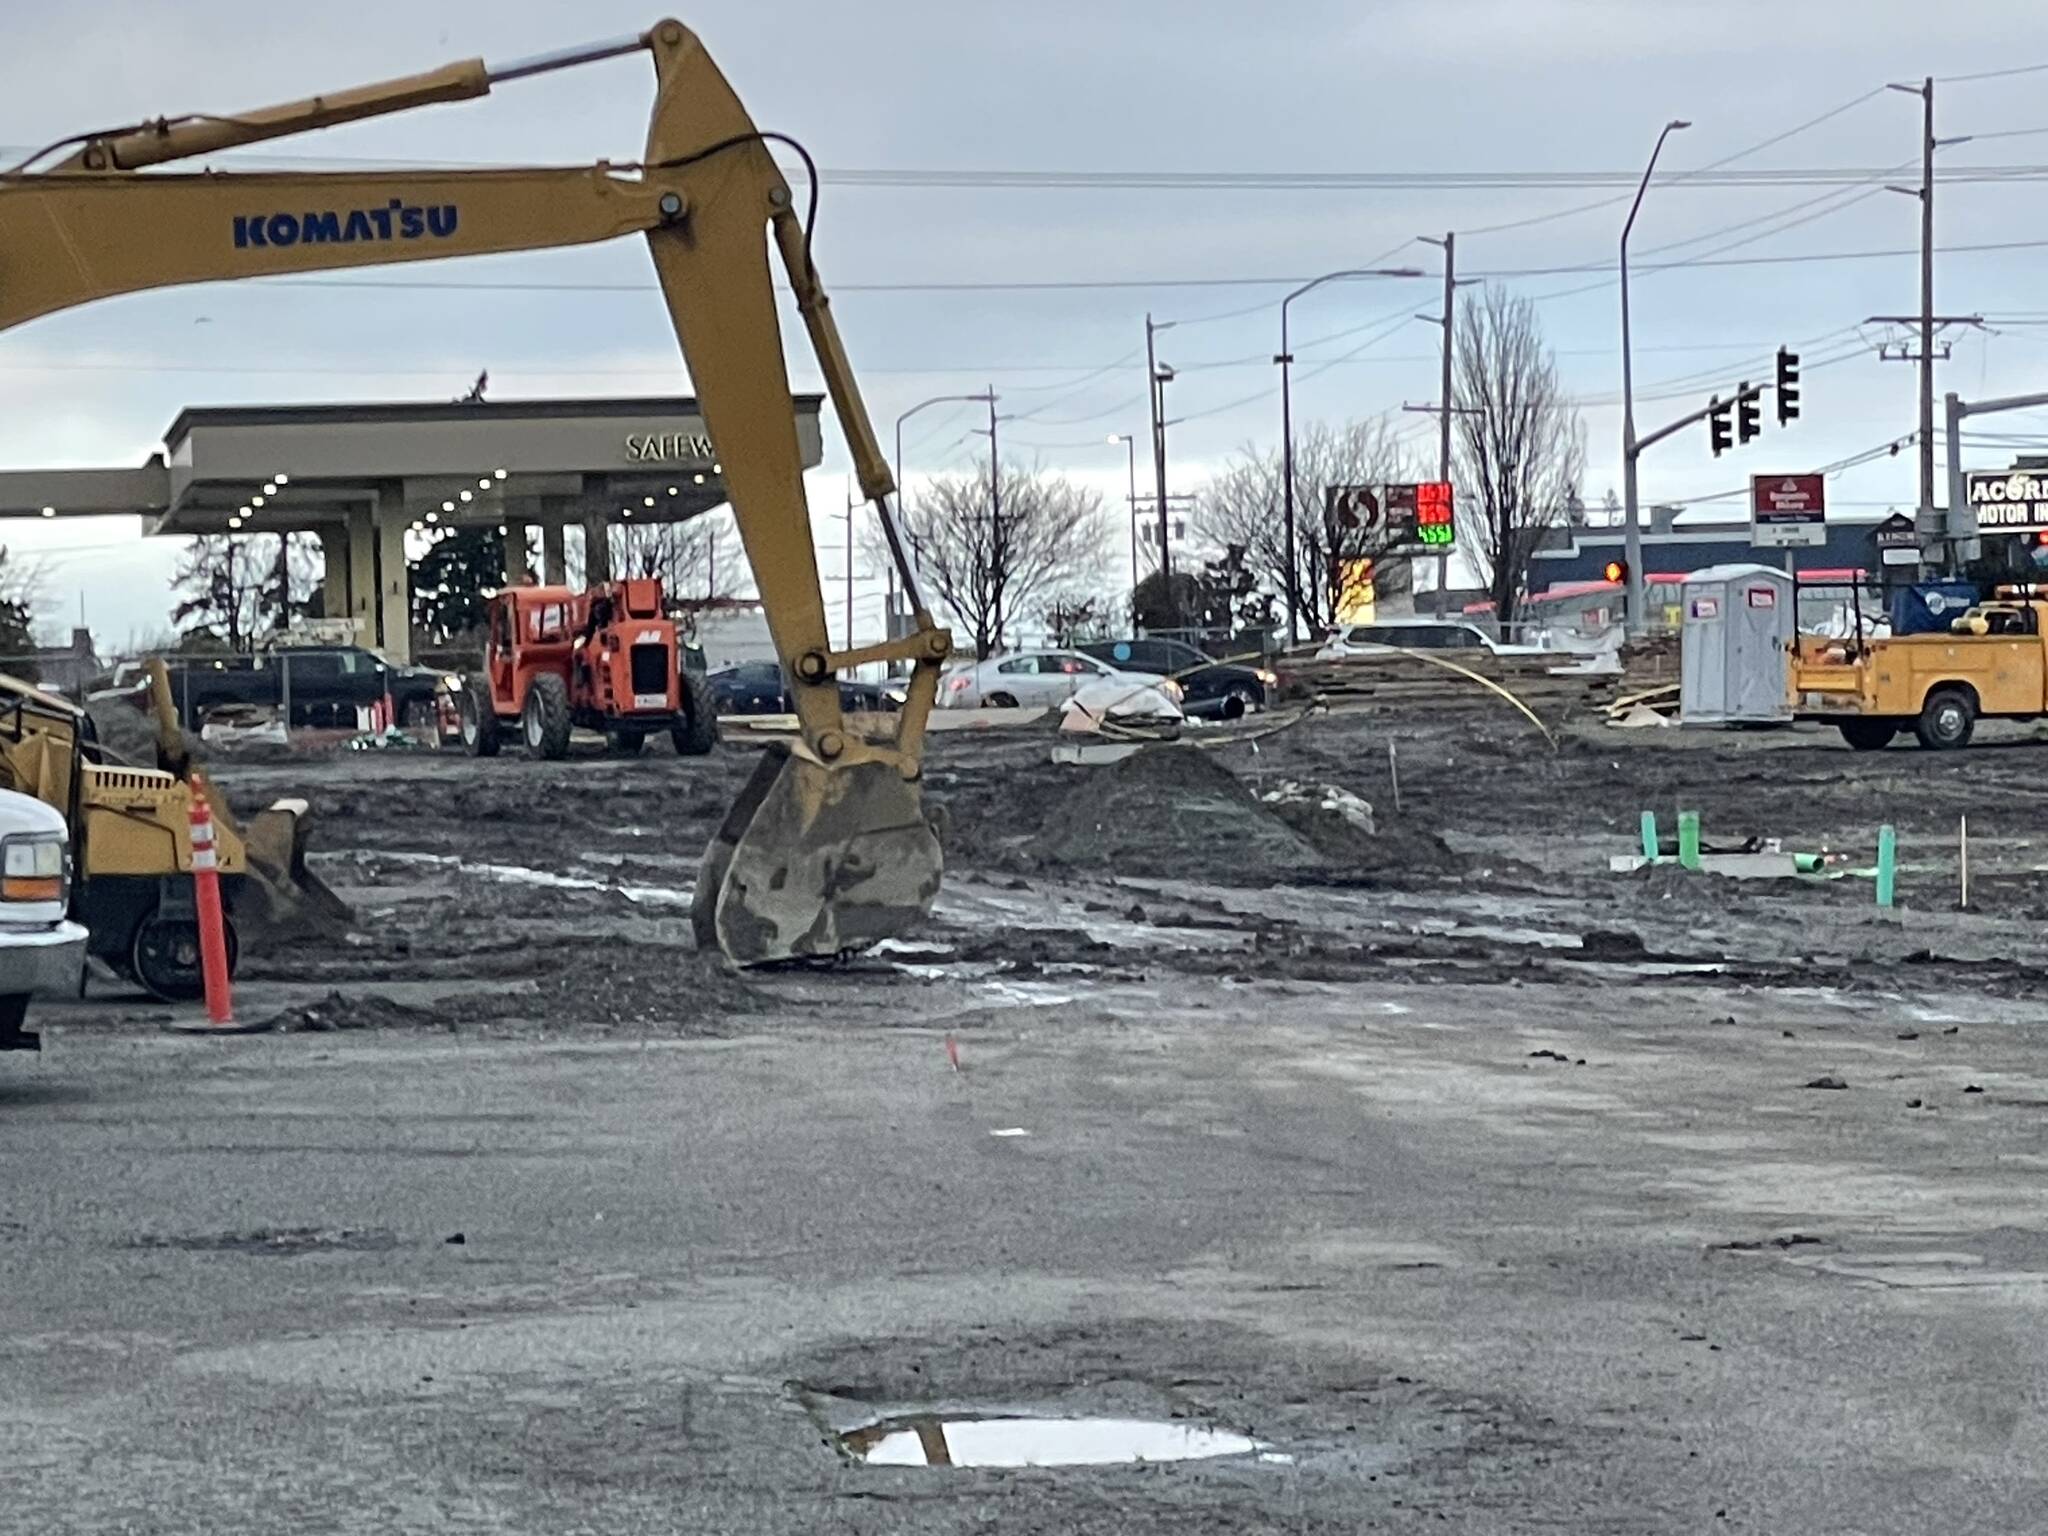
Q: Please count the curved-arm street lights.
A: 3